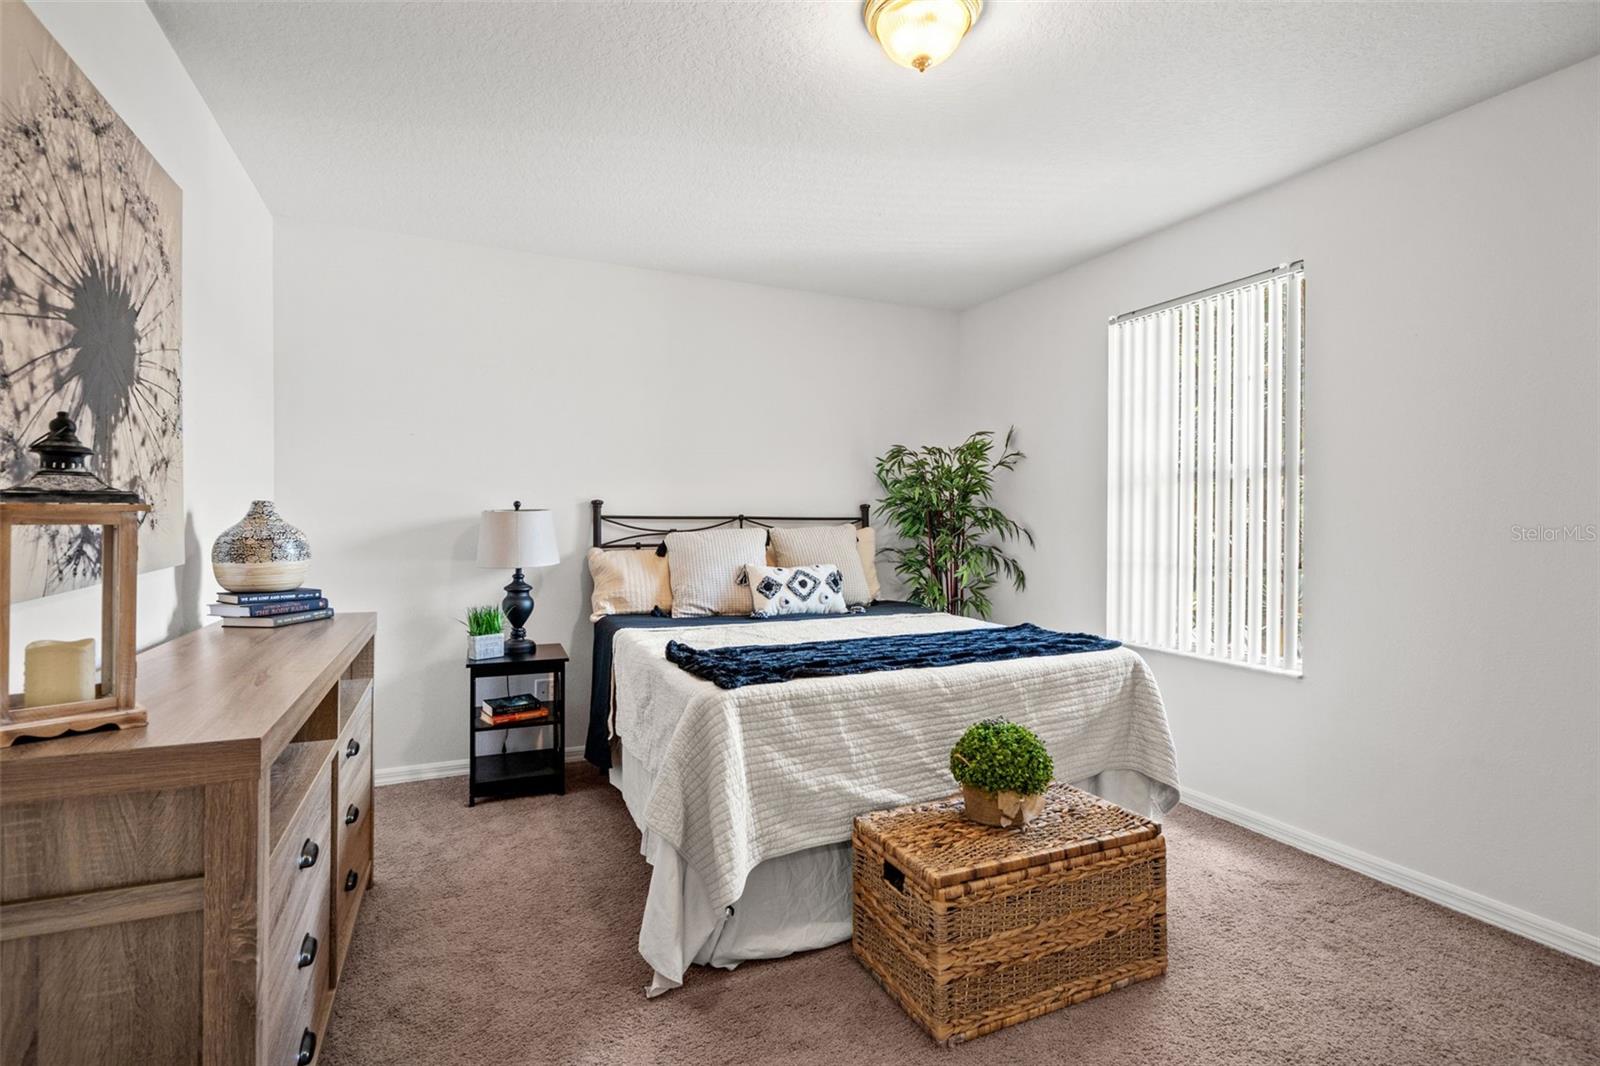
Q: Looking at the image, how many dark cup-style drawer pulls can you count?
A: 6